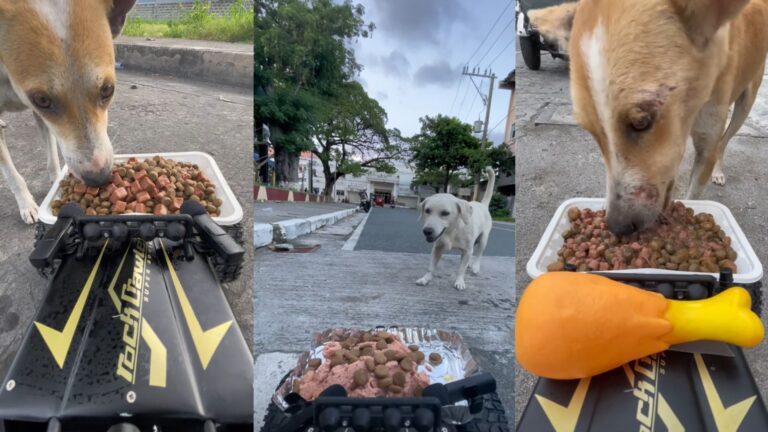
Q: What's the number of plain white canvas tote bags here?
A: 0